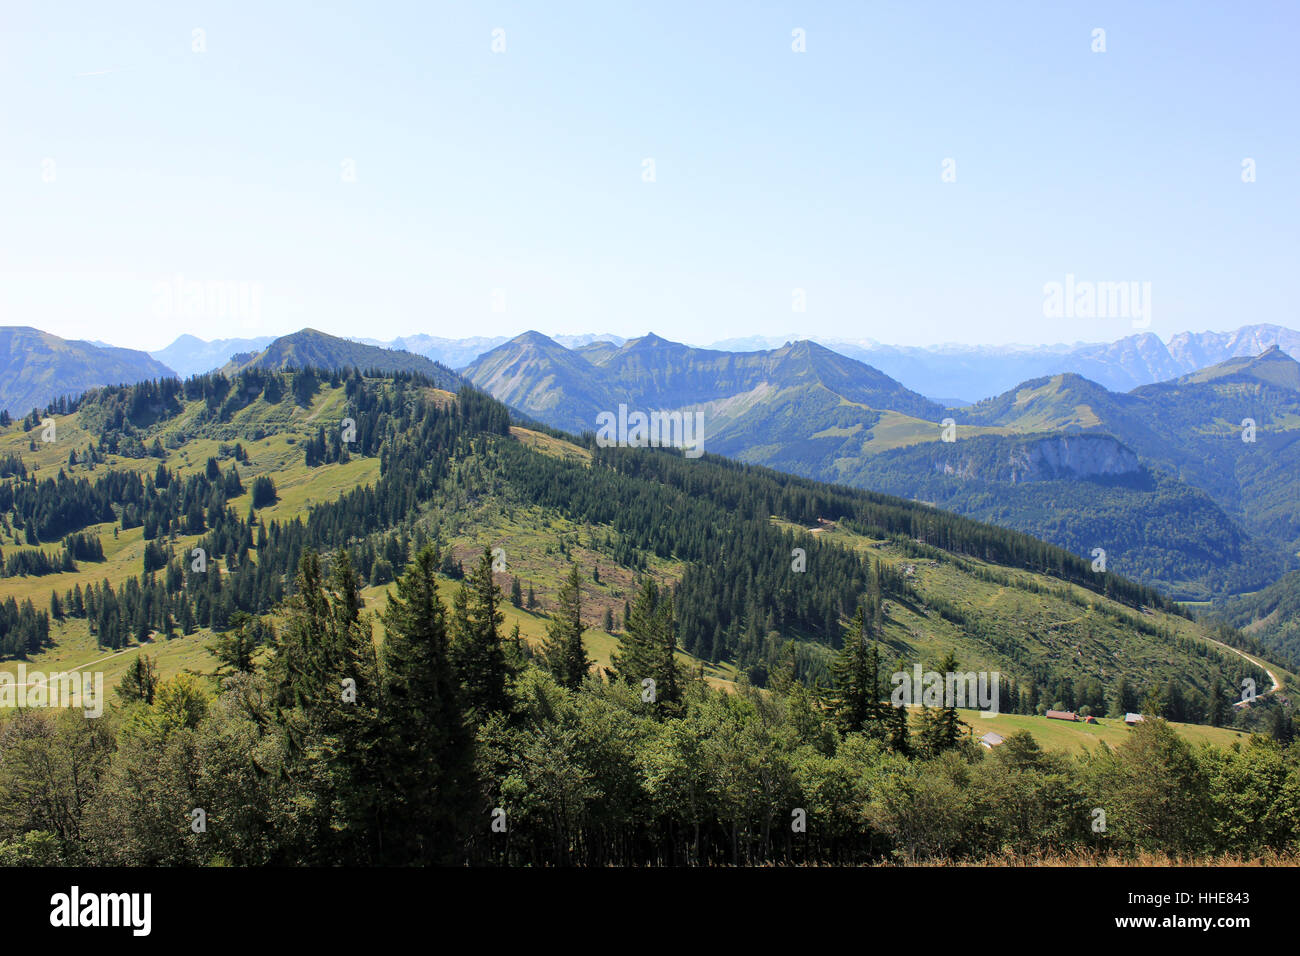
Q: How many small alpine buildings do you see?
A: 4